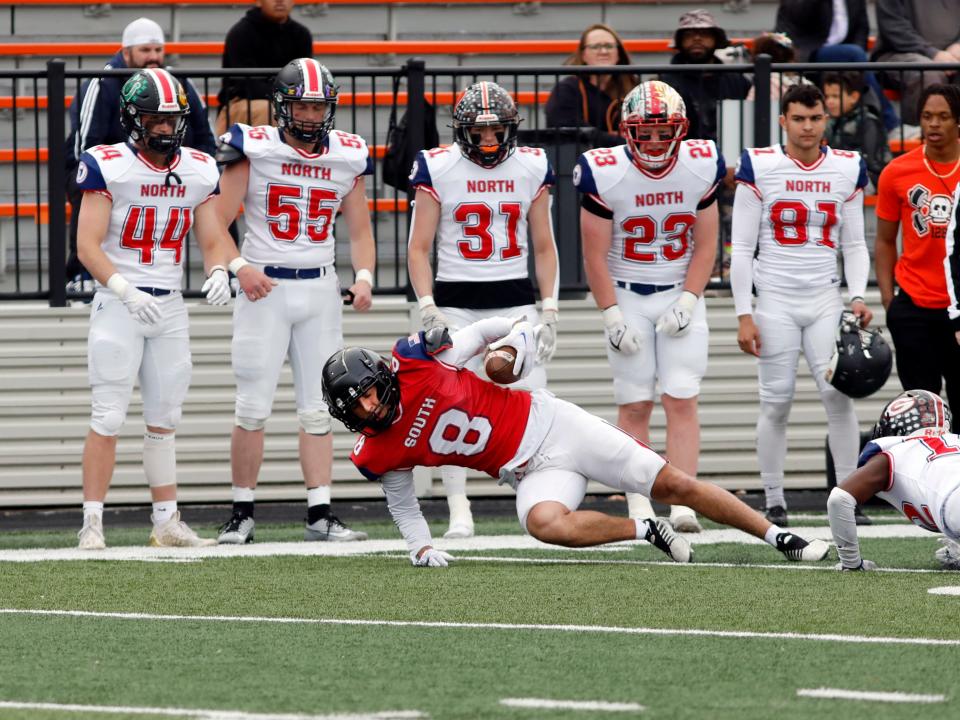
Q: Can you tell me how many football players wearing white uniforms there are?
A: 6